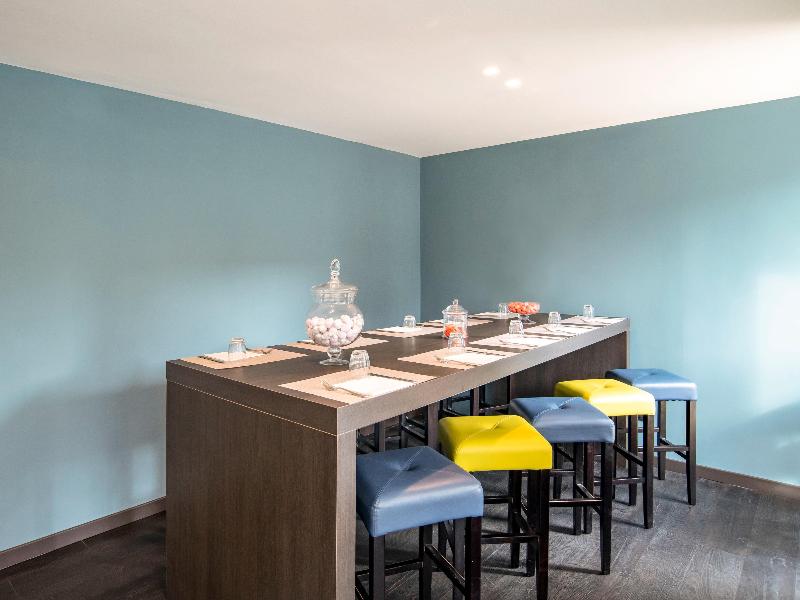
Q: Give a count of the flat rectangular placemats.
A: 10